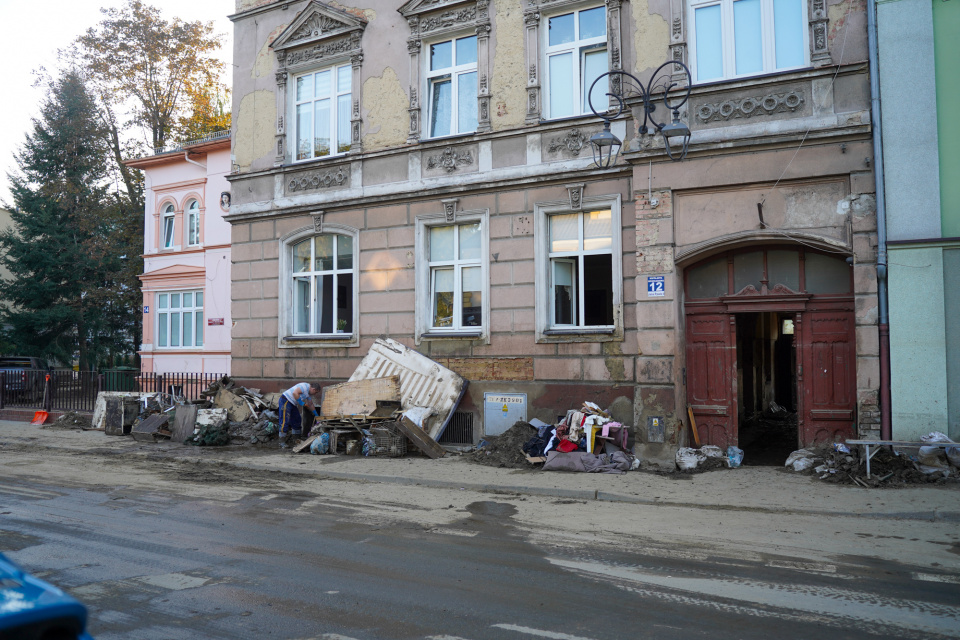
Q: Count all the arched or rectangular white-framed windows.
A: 10